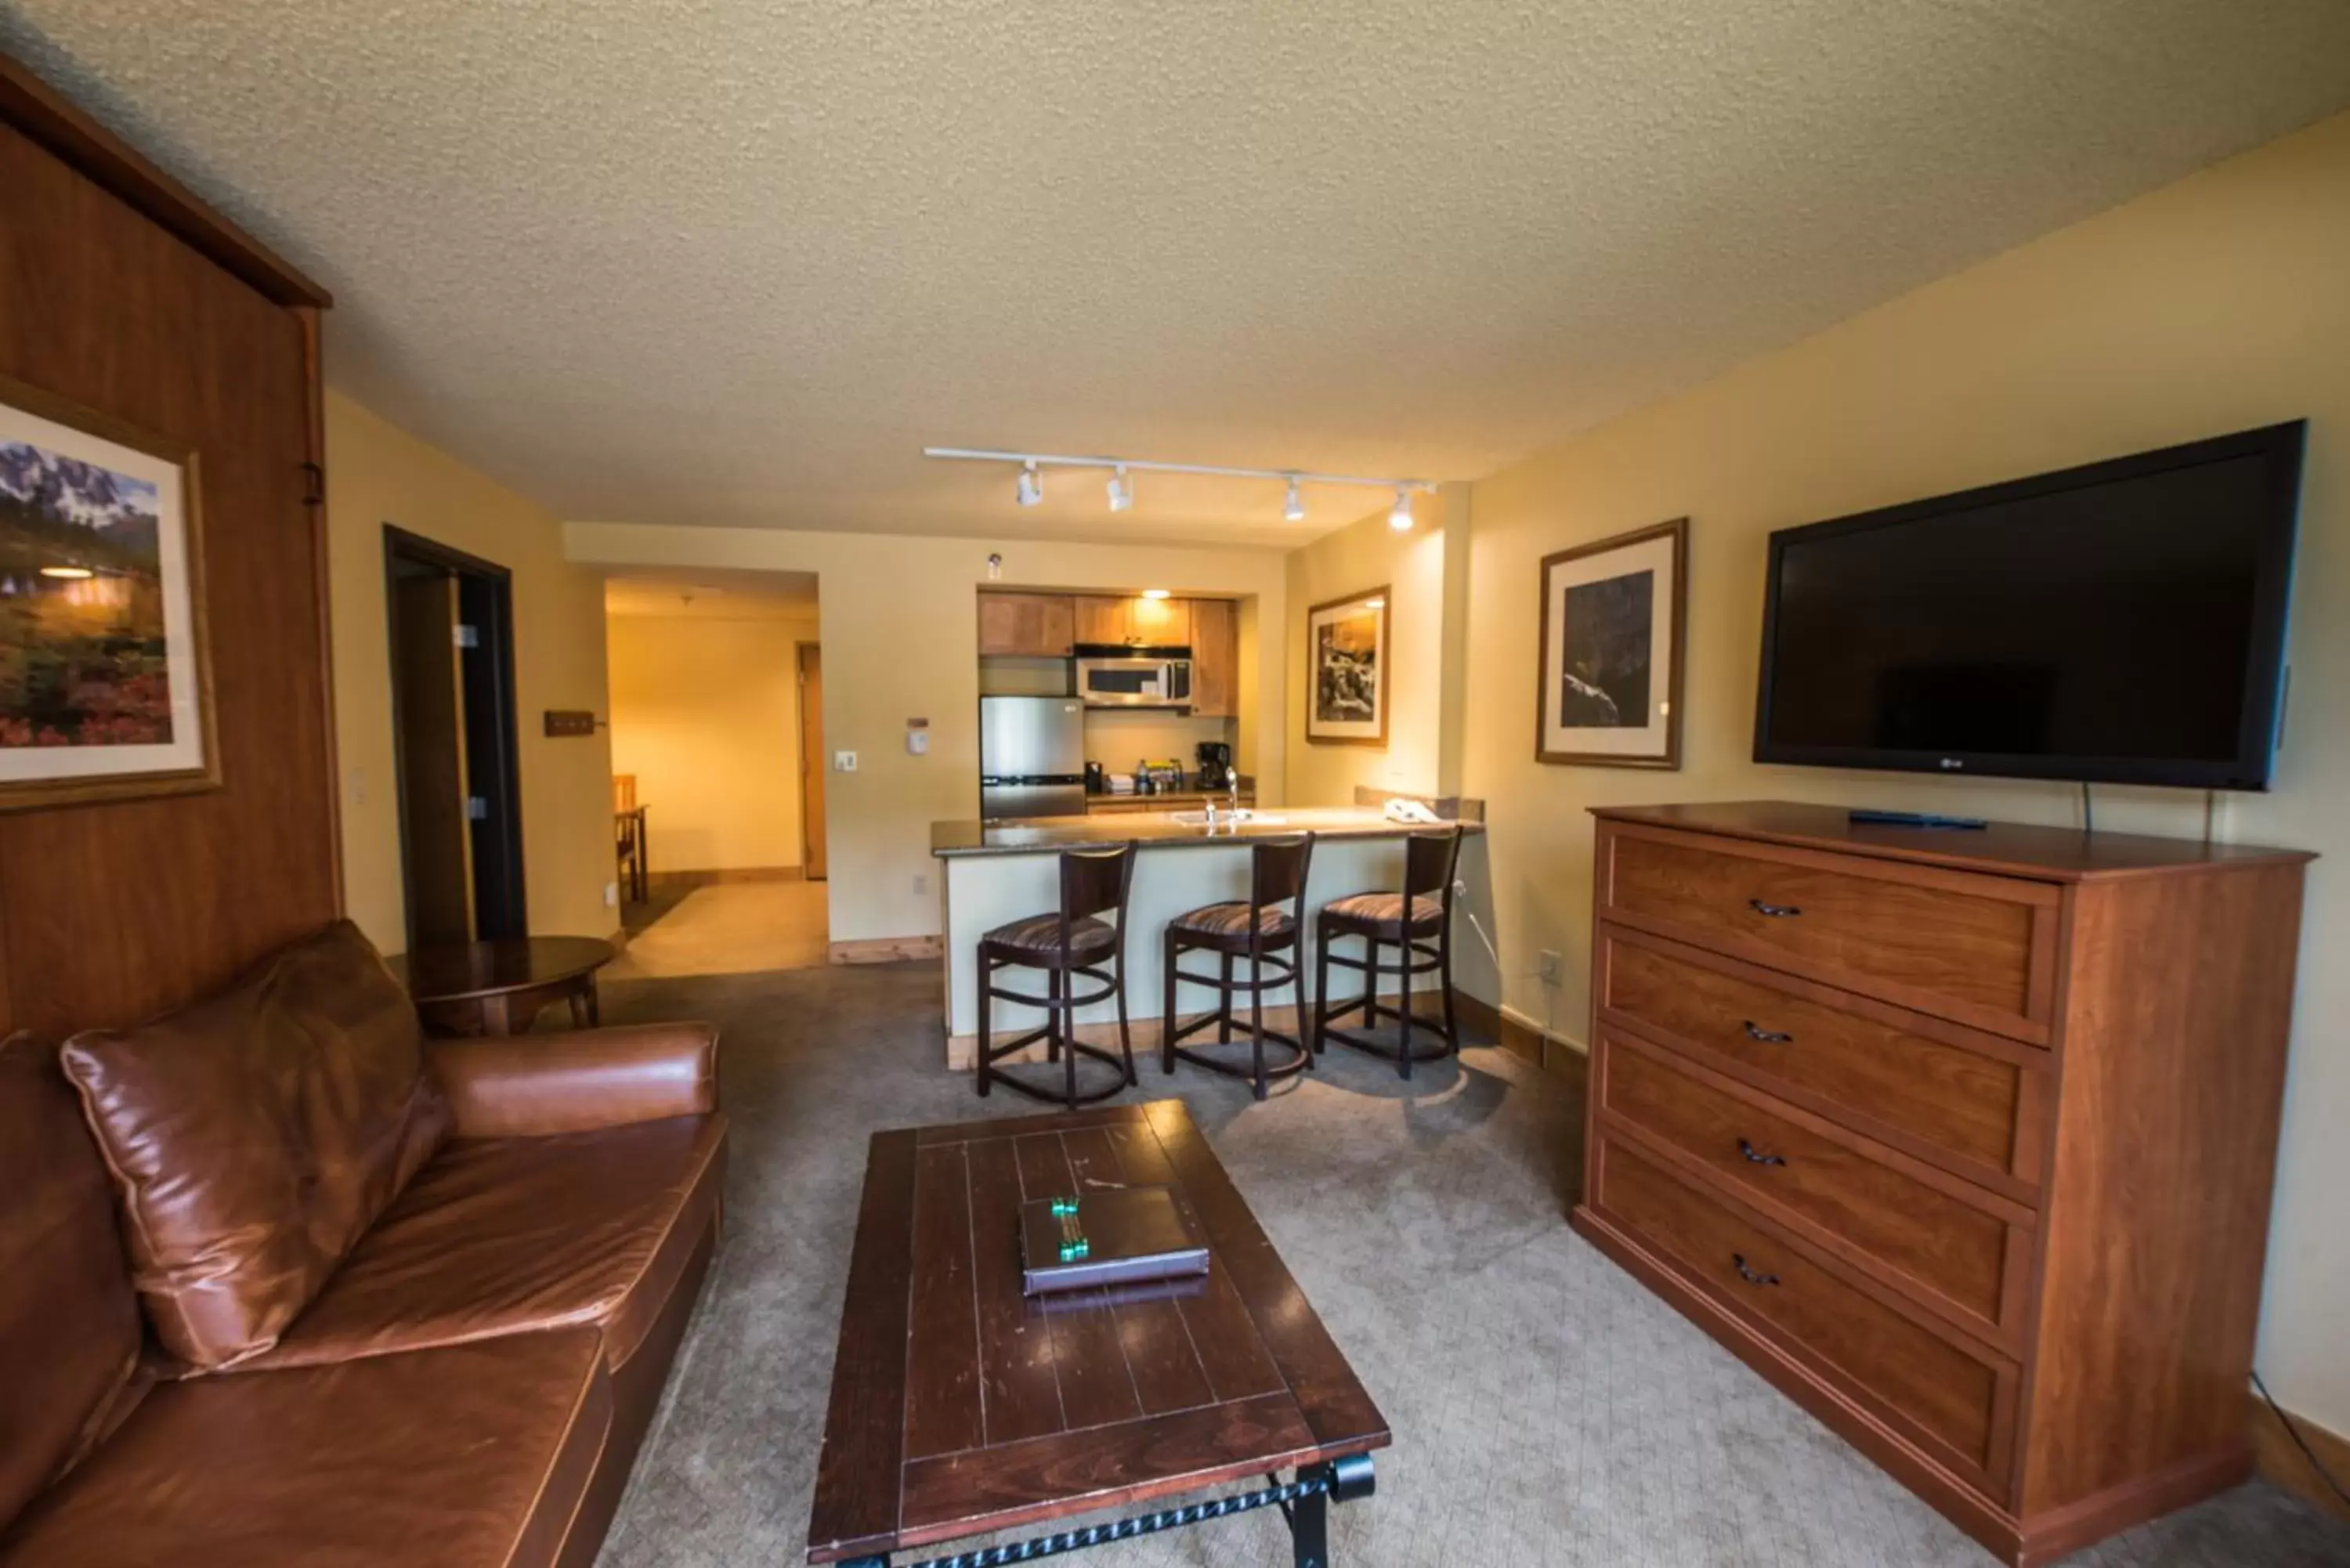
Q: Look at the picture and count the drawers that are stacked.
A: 4